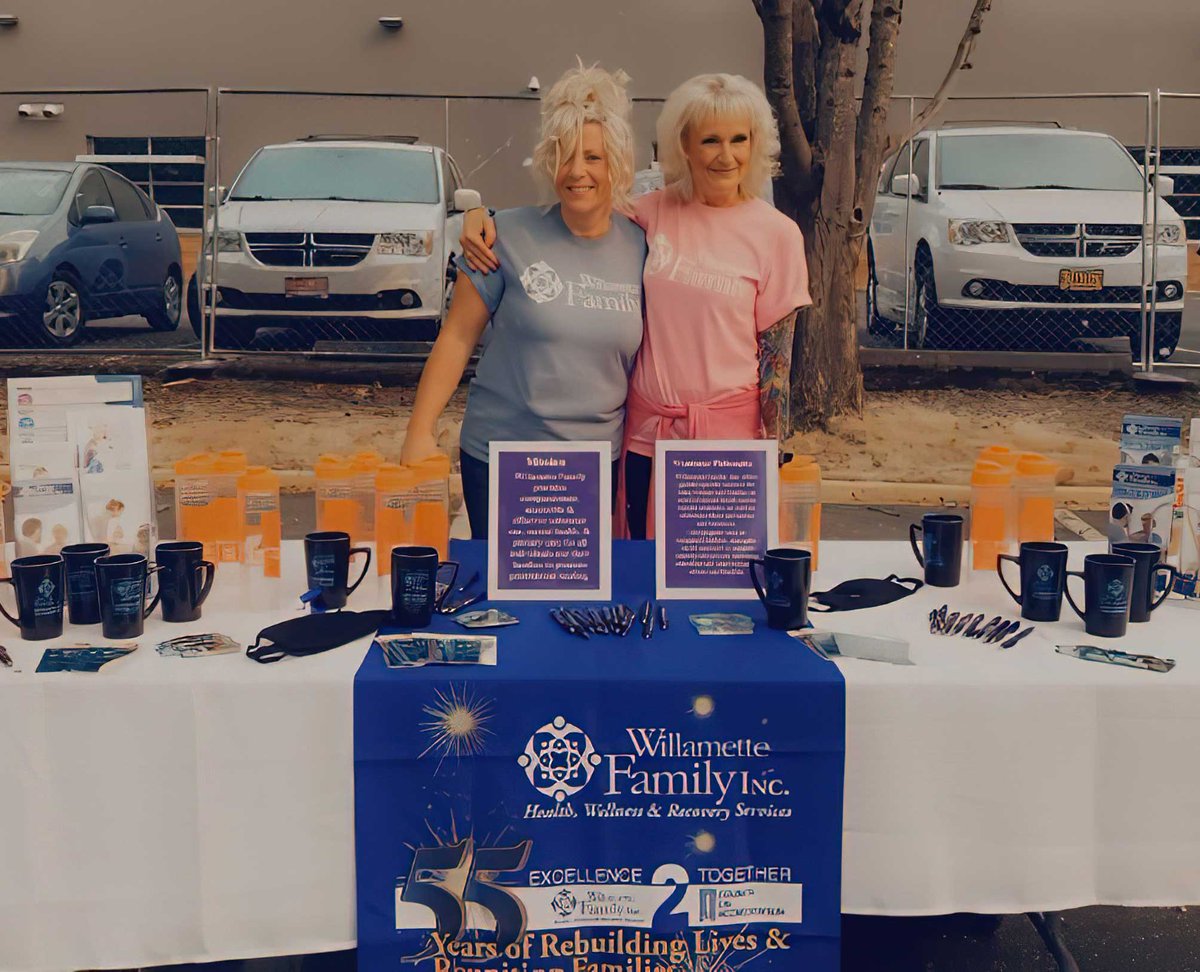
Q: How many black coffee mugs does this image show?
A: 11